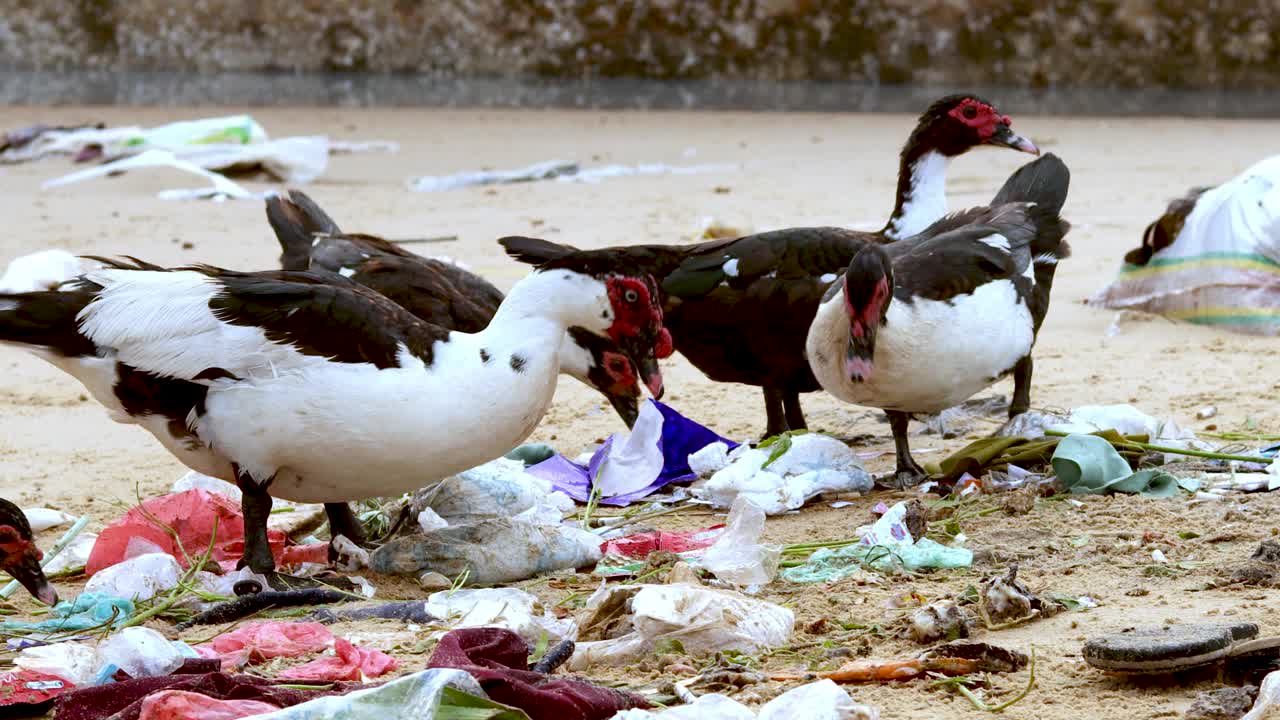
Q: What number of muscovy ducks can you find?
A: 5